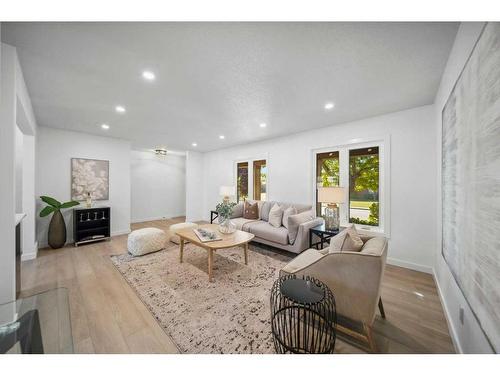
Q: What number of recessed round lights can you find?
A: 7